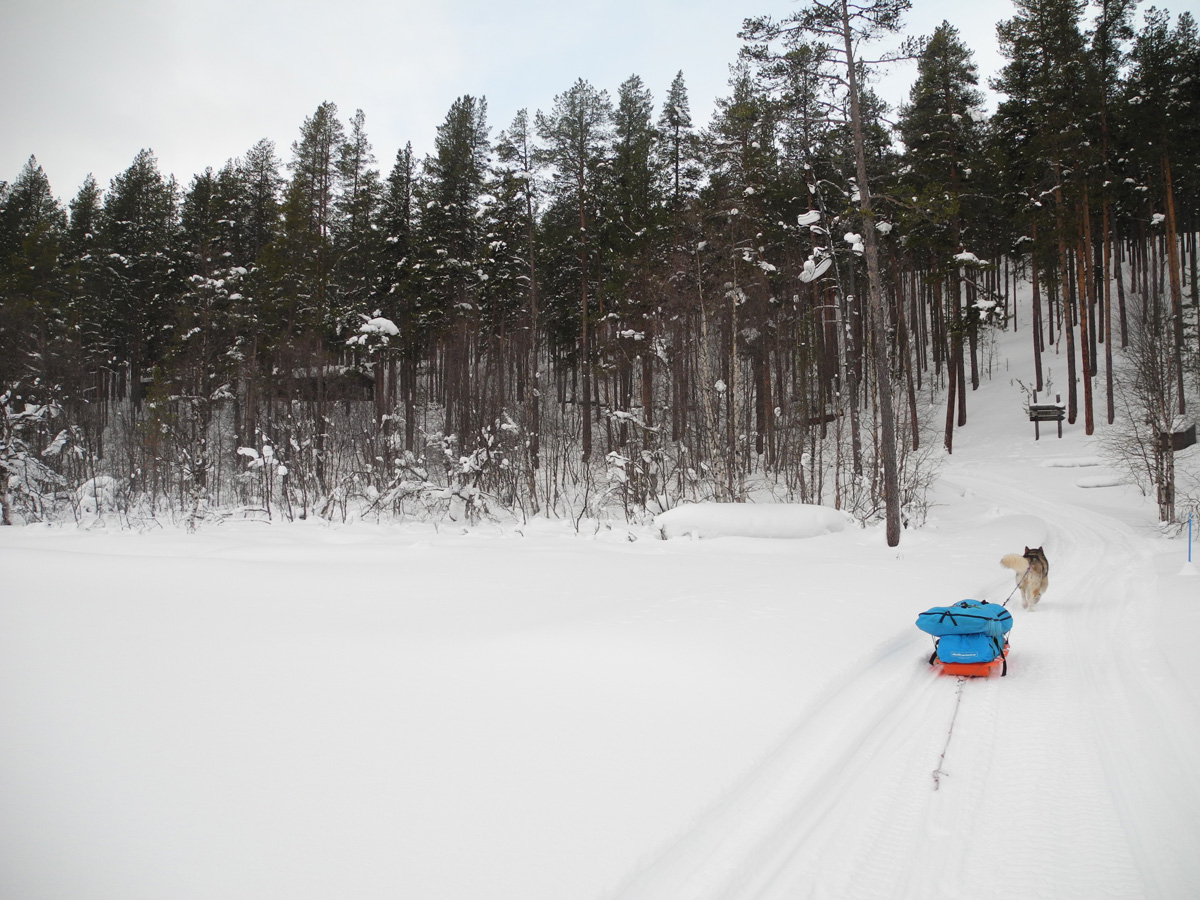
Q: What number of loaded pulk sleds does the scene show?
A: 1